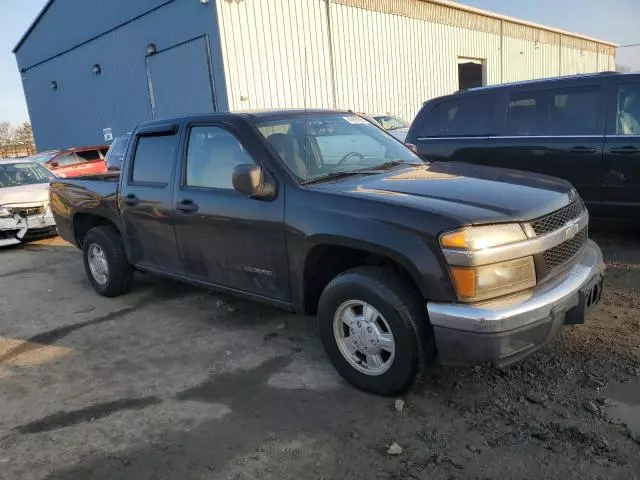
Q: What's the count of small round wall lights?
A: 3